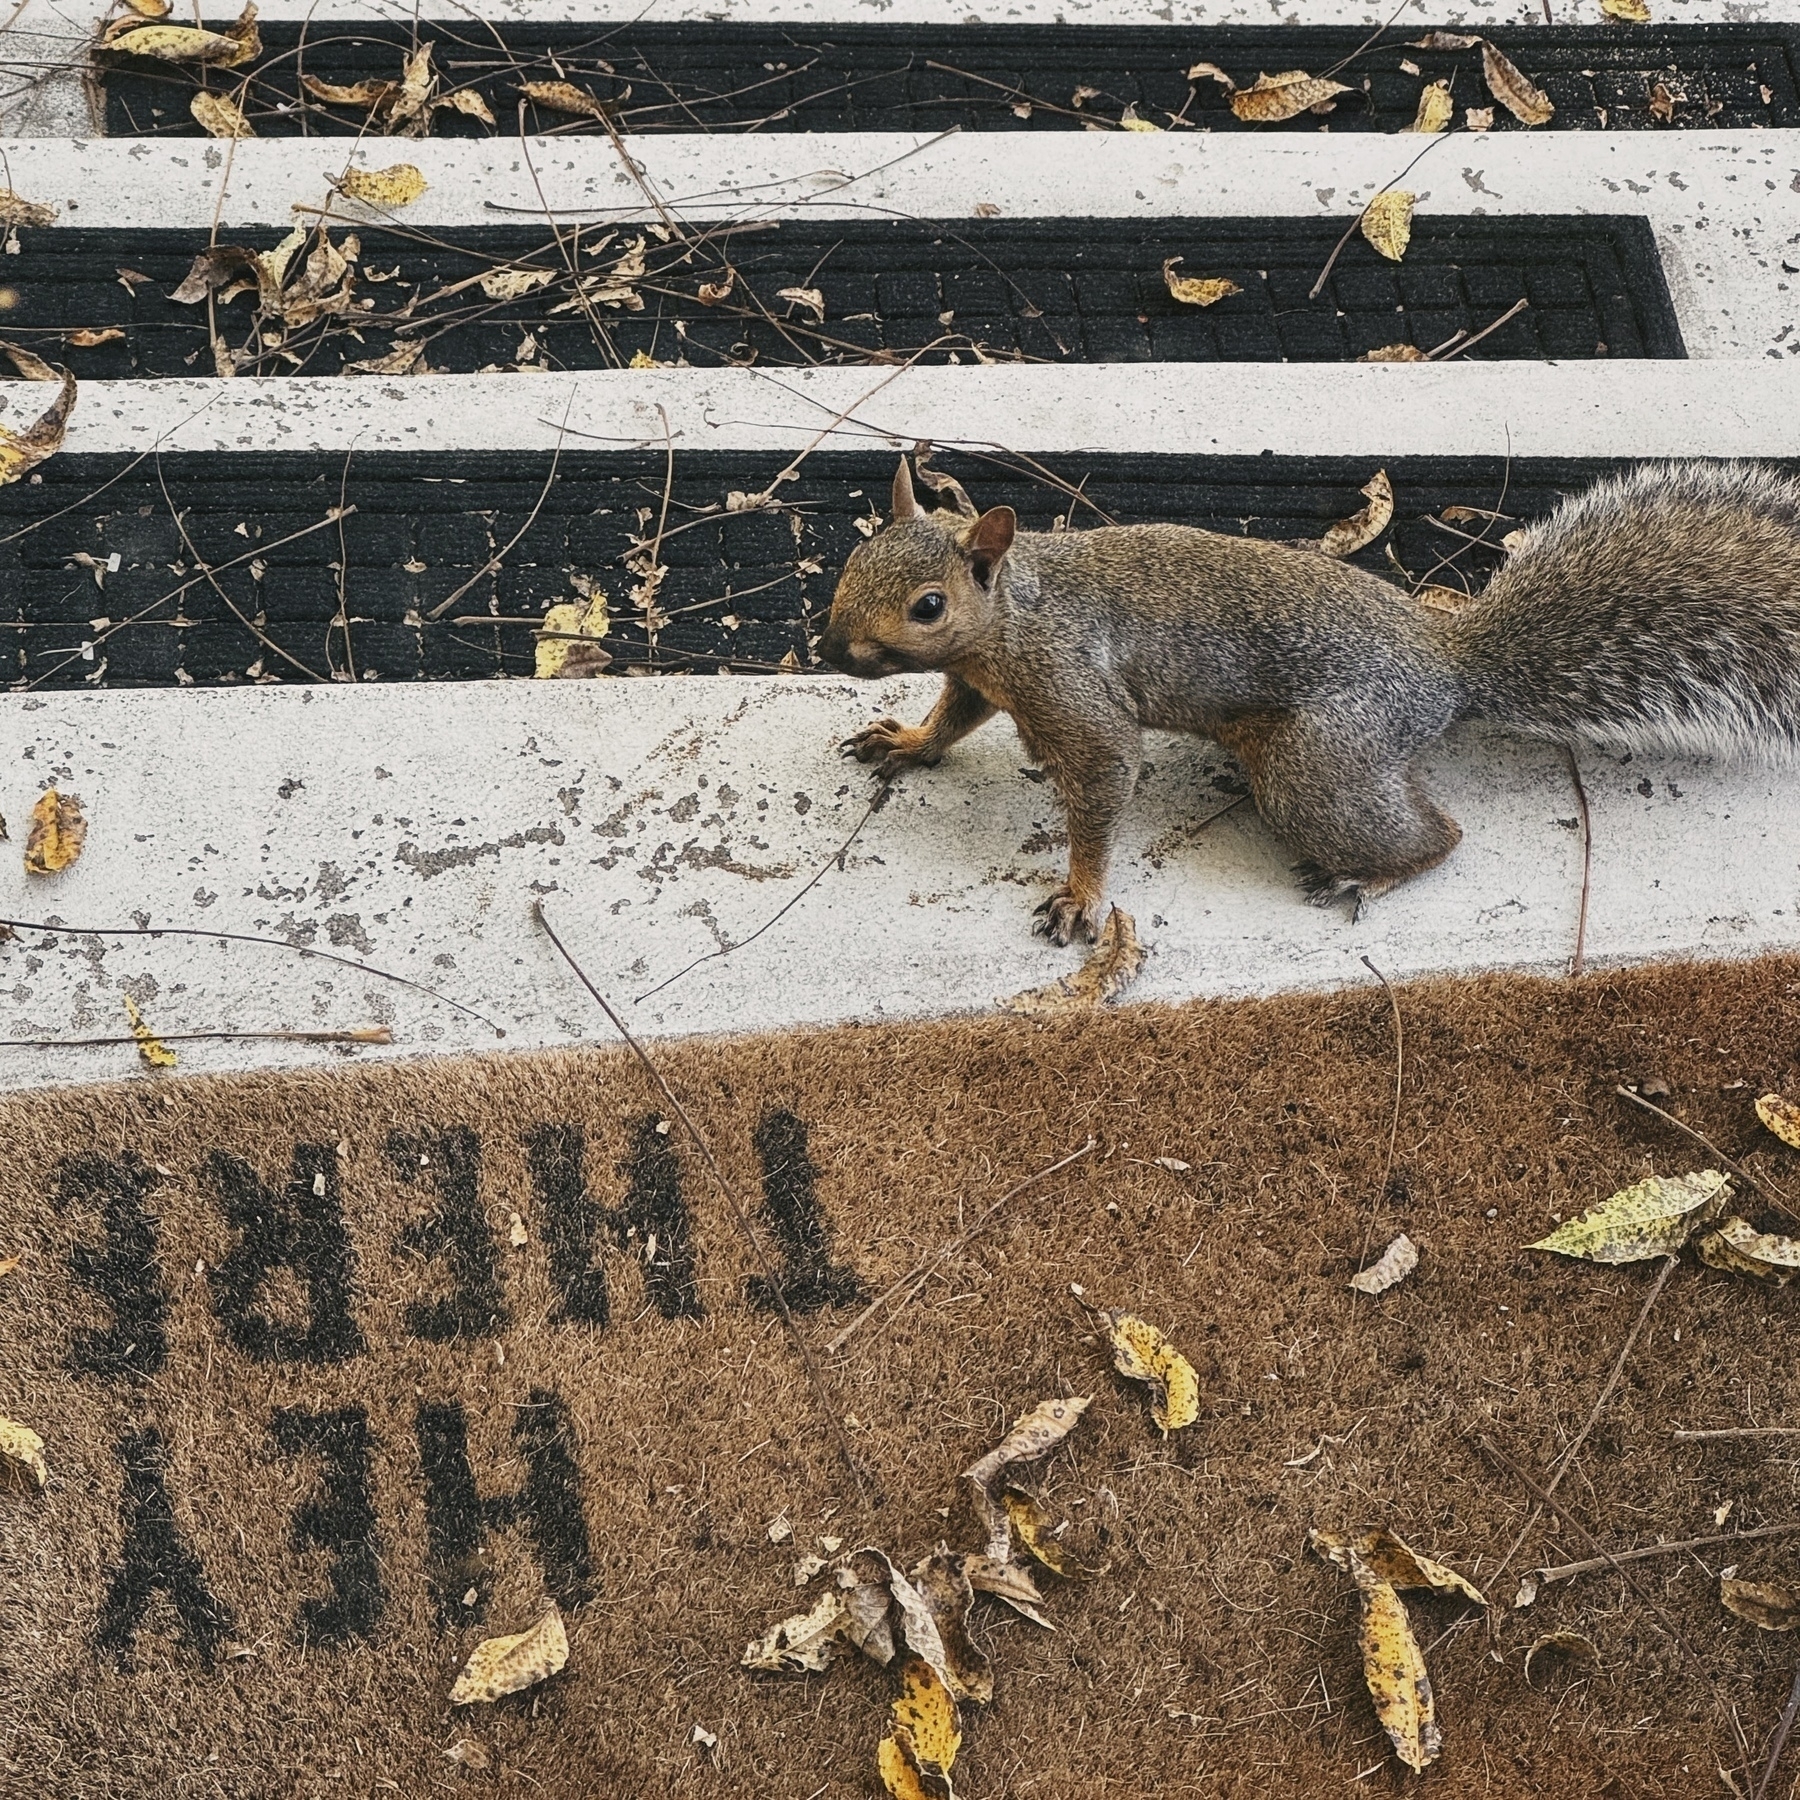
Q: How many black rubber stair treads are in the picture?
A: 3